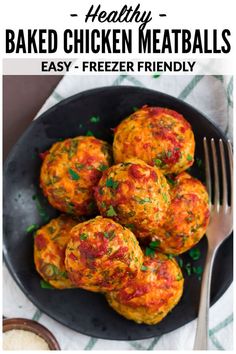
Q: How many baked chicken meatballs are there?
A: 7